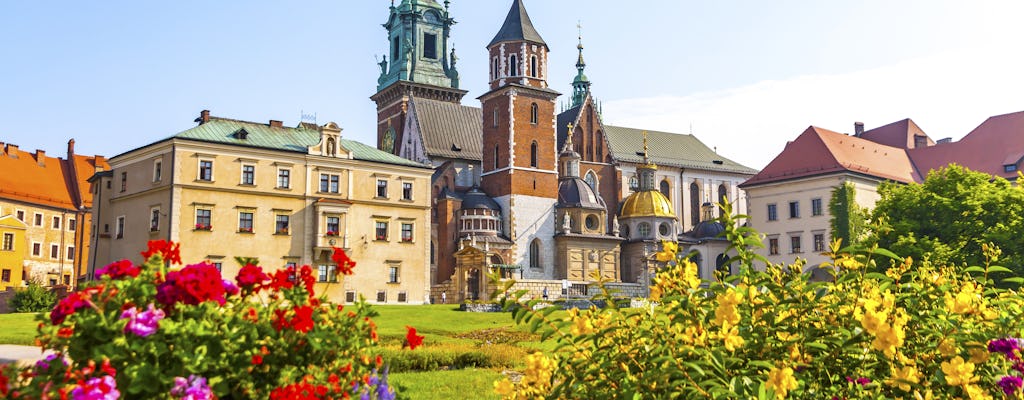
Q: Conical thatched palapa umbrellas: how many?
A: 0